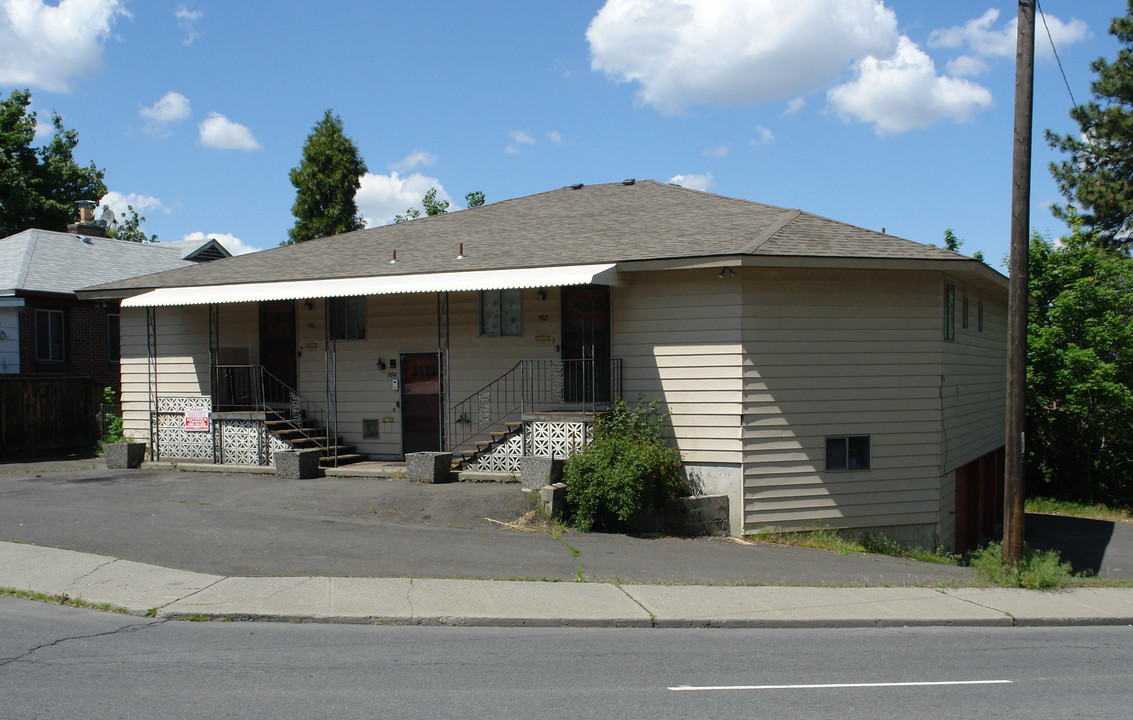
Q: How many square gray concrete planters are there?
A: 4